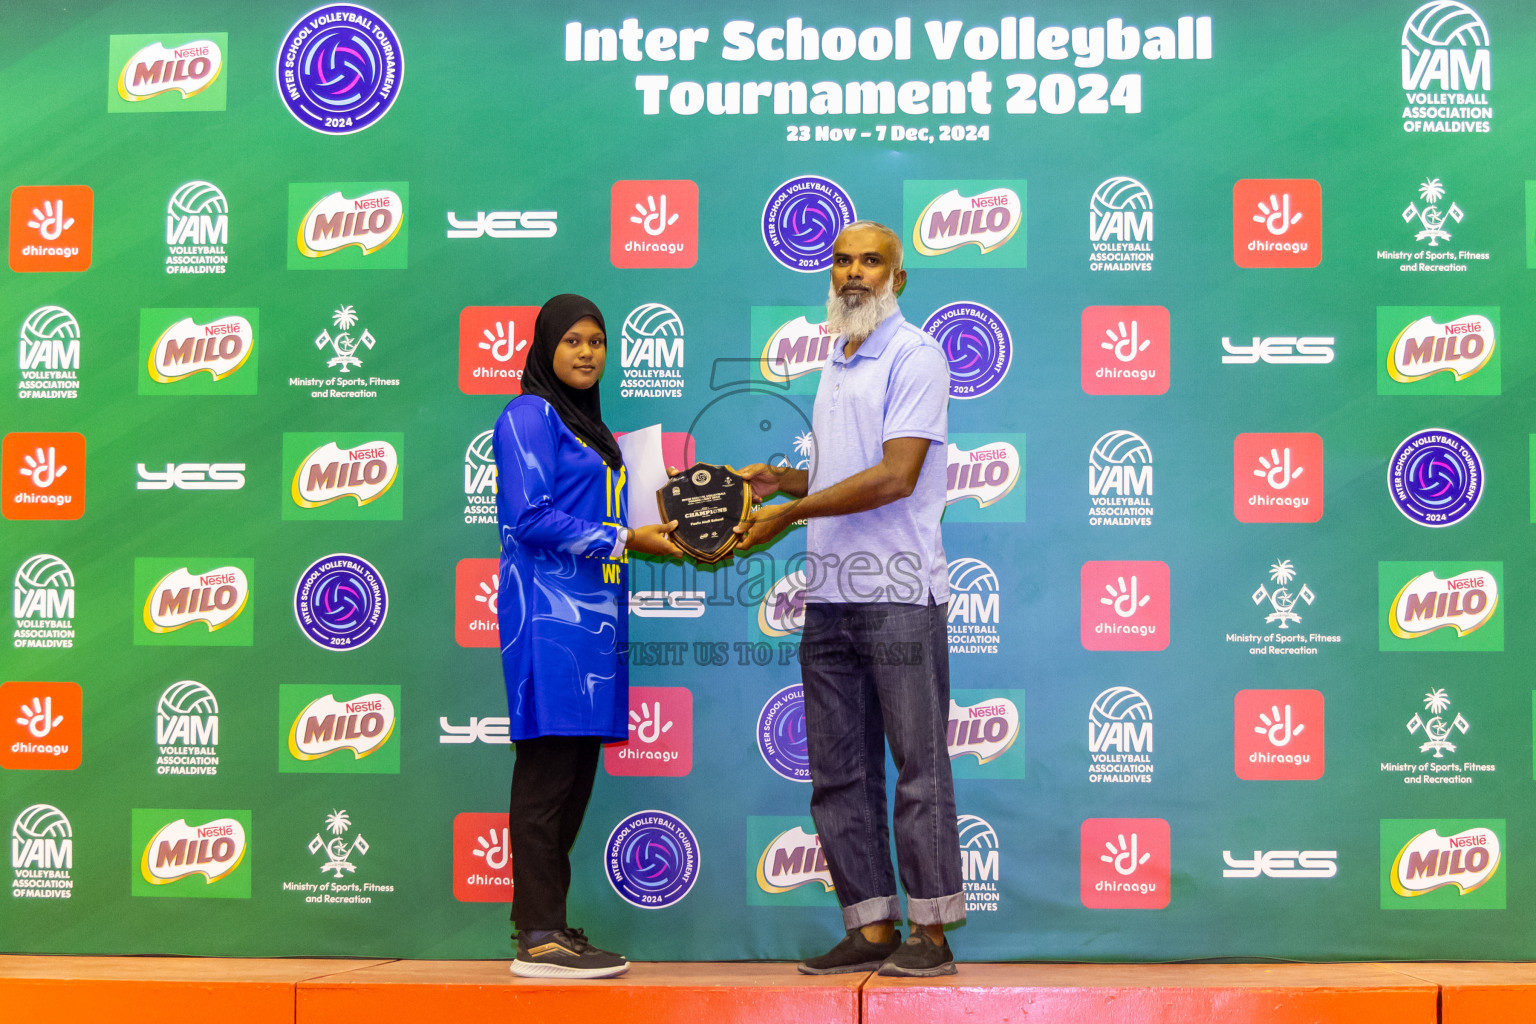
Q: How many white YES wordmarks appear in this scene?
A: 6